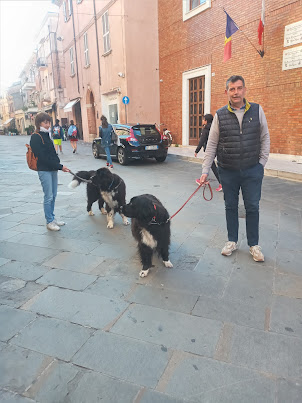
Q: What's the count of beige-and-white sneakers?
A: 2